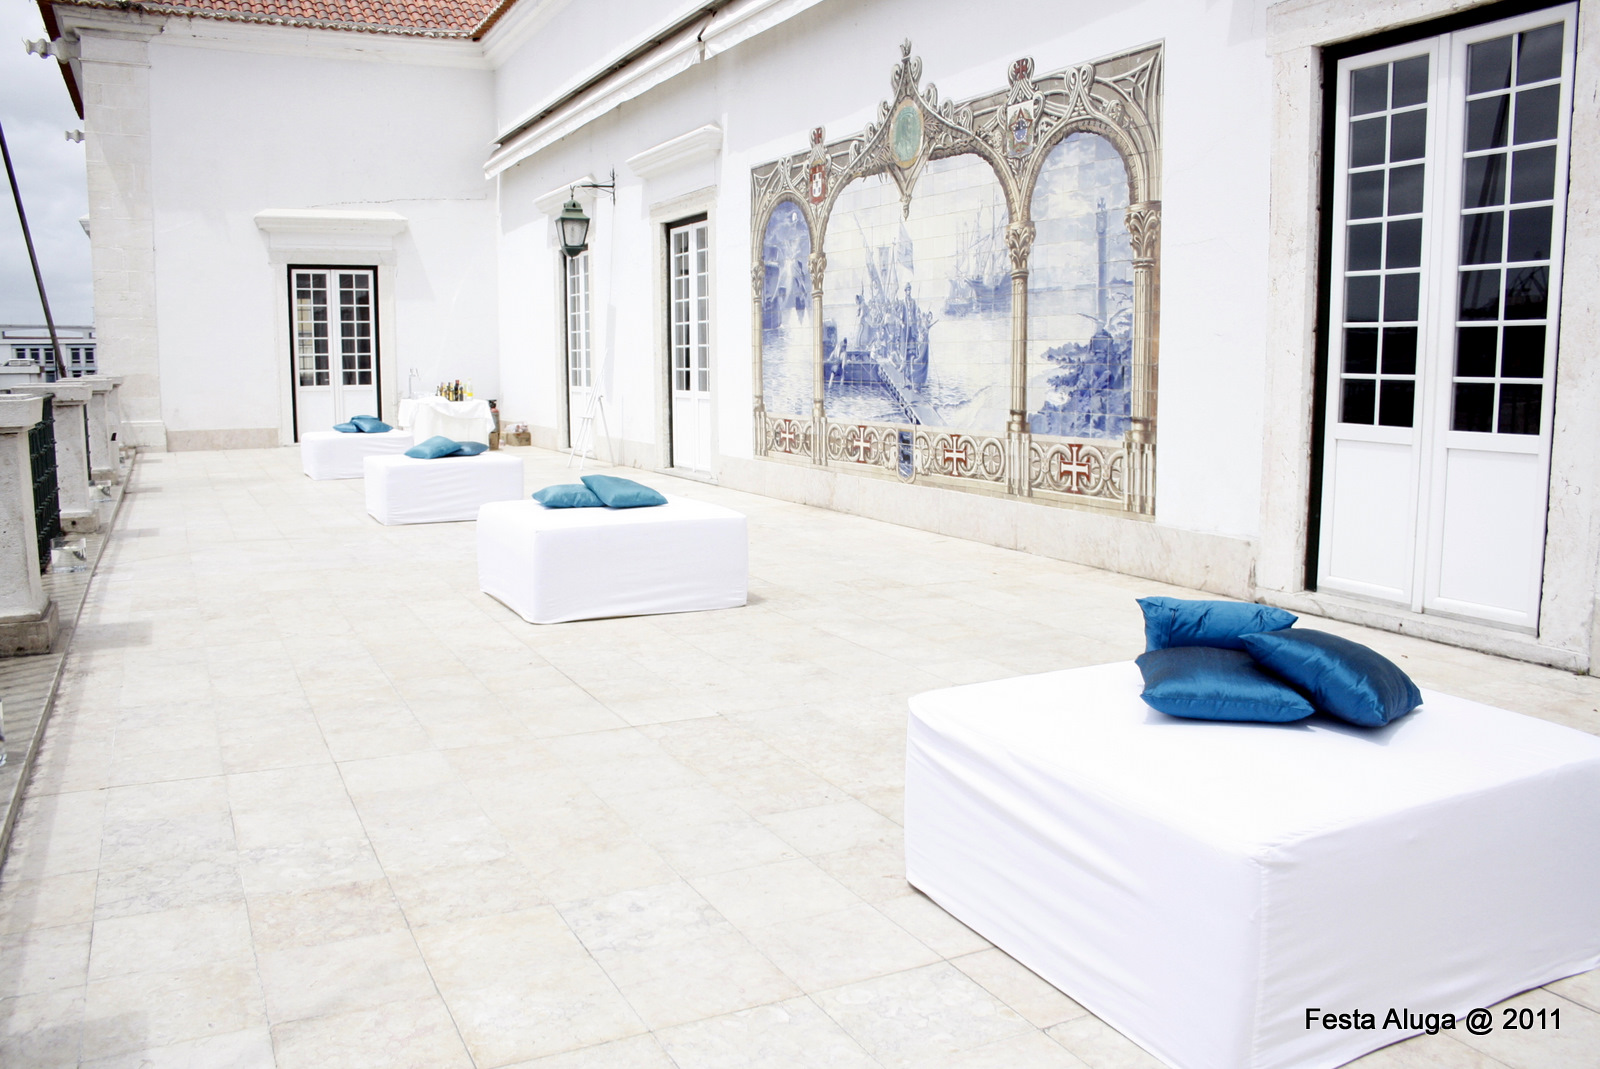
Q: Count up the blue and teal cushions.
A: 10